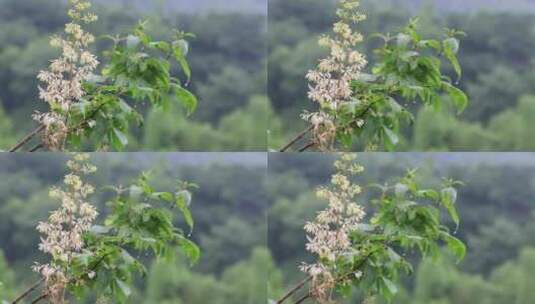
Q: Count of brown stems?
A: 8